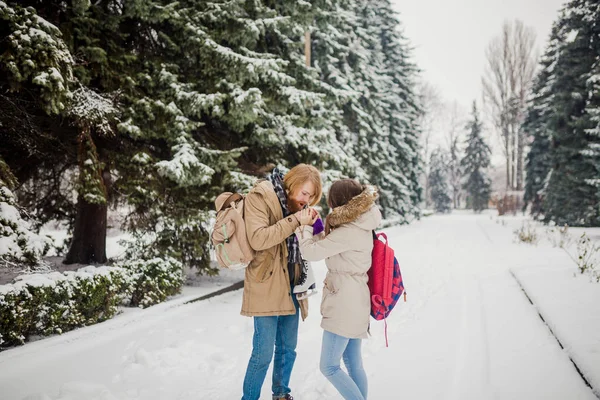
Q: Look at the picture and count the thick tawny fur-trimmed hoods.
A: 1